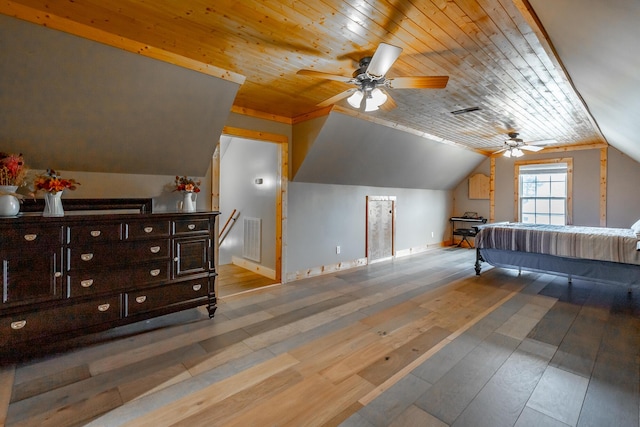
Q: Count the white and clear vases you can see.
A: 3